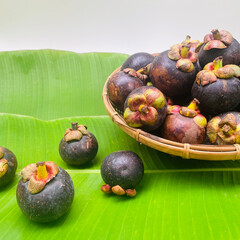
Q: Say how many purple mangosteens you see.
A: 13